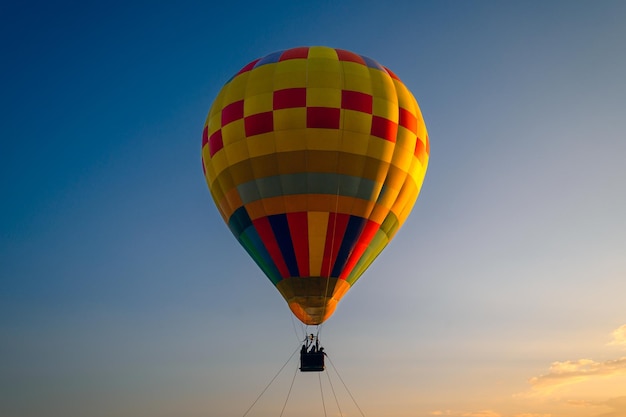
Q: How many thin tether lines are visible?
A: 5